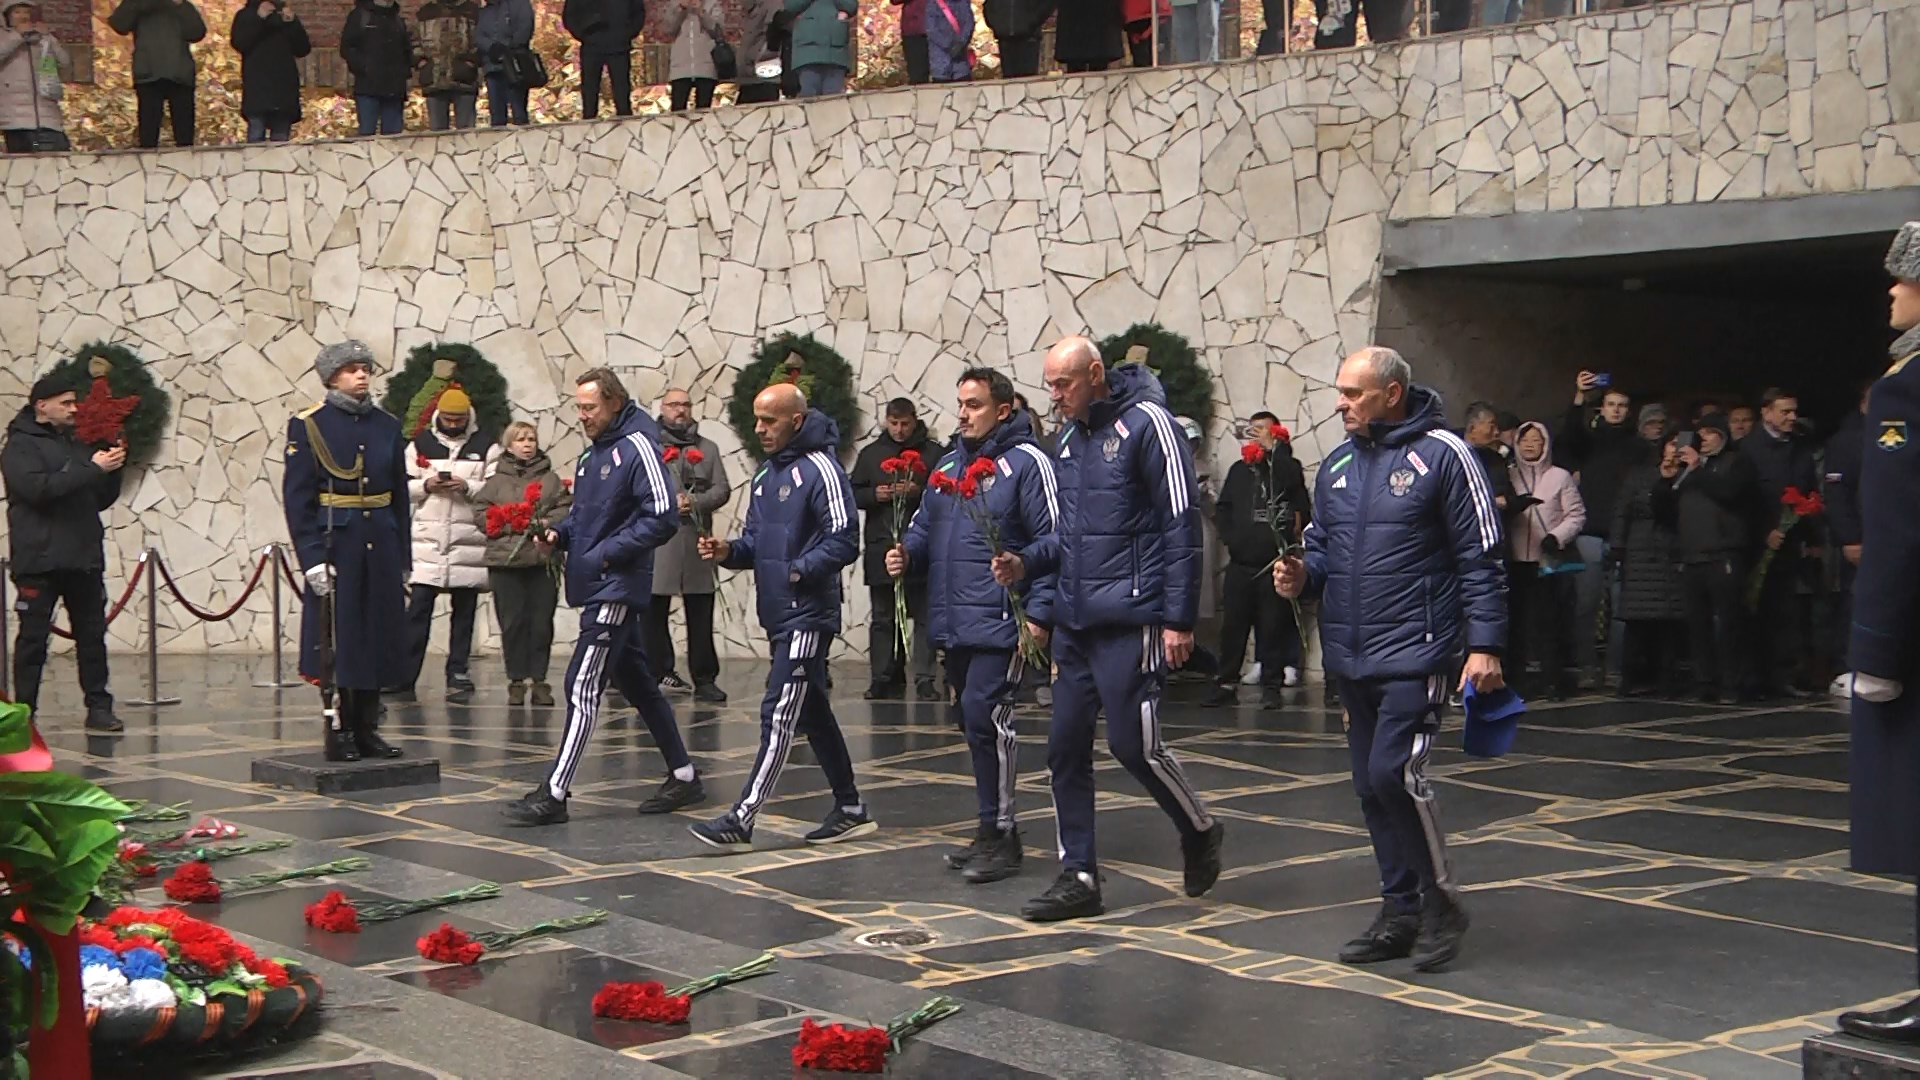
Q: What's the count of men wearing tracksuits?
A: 5